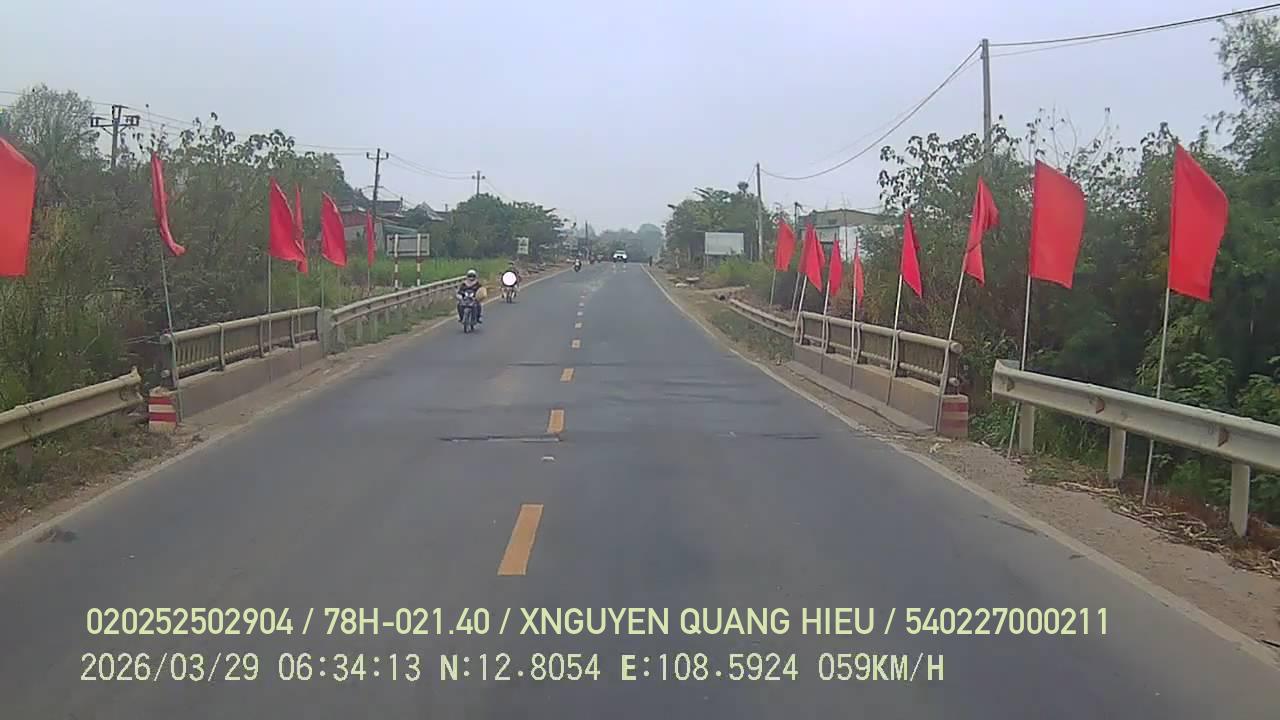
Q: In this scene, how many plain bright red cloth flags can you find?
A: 15